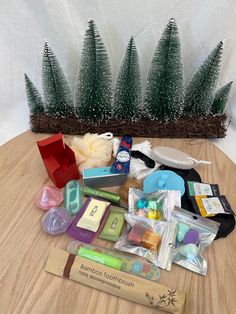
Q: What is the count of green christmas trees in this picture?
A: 7